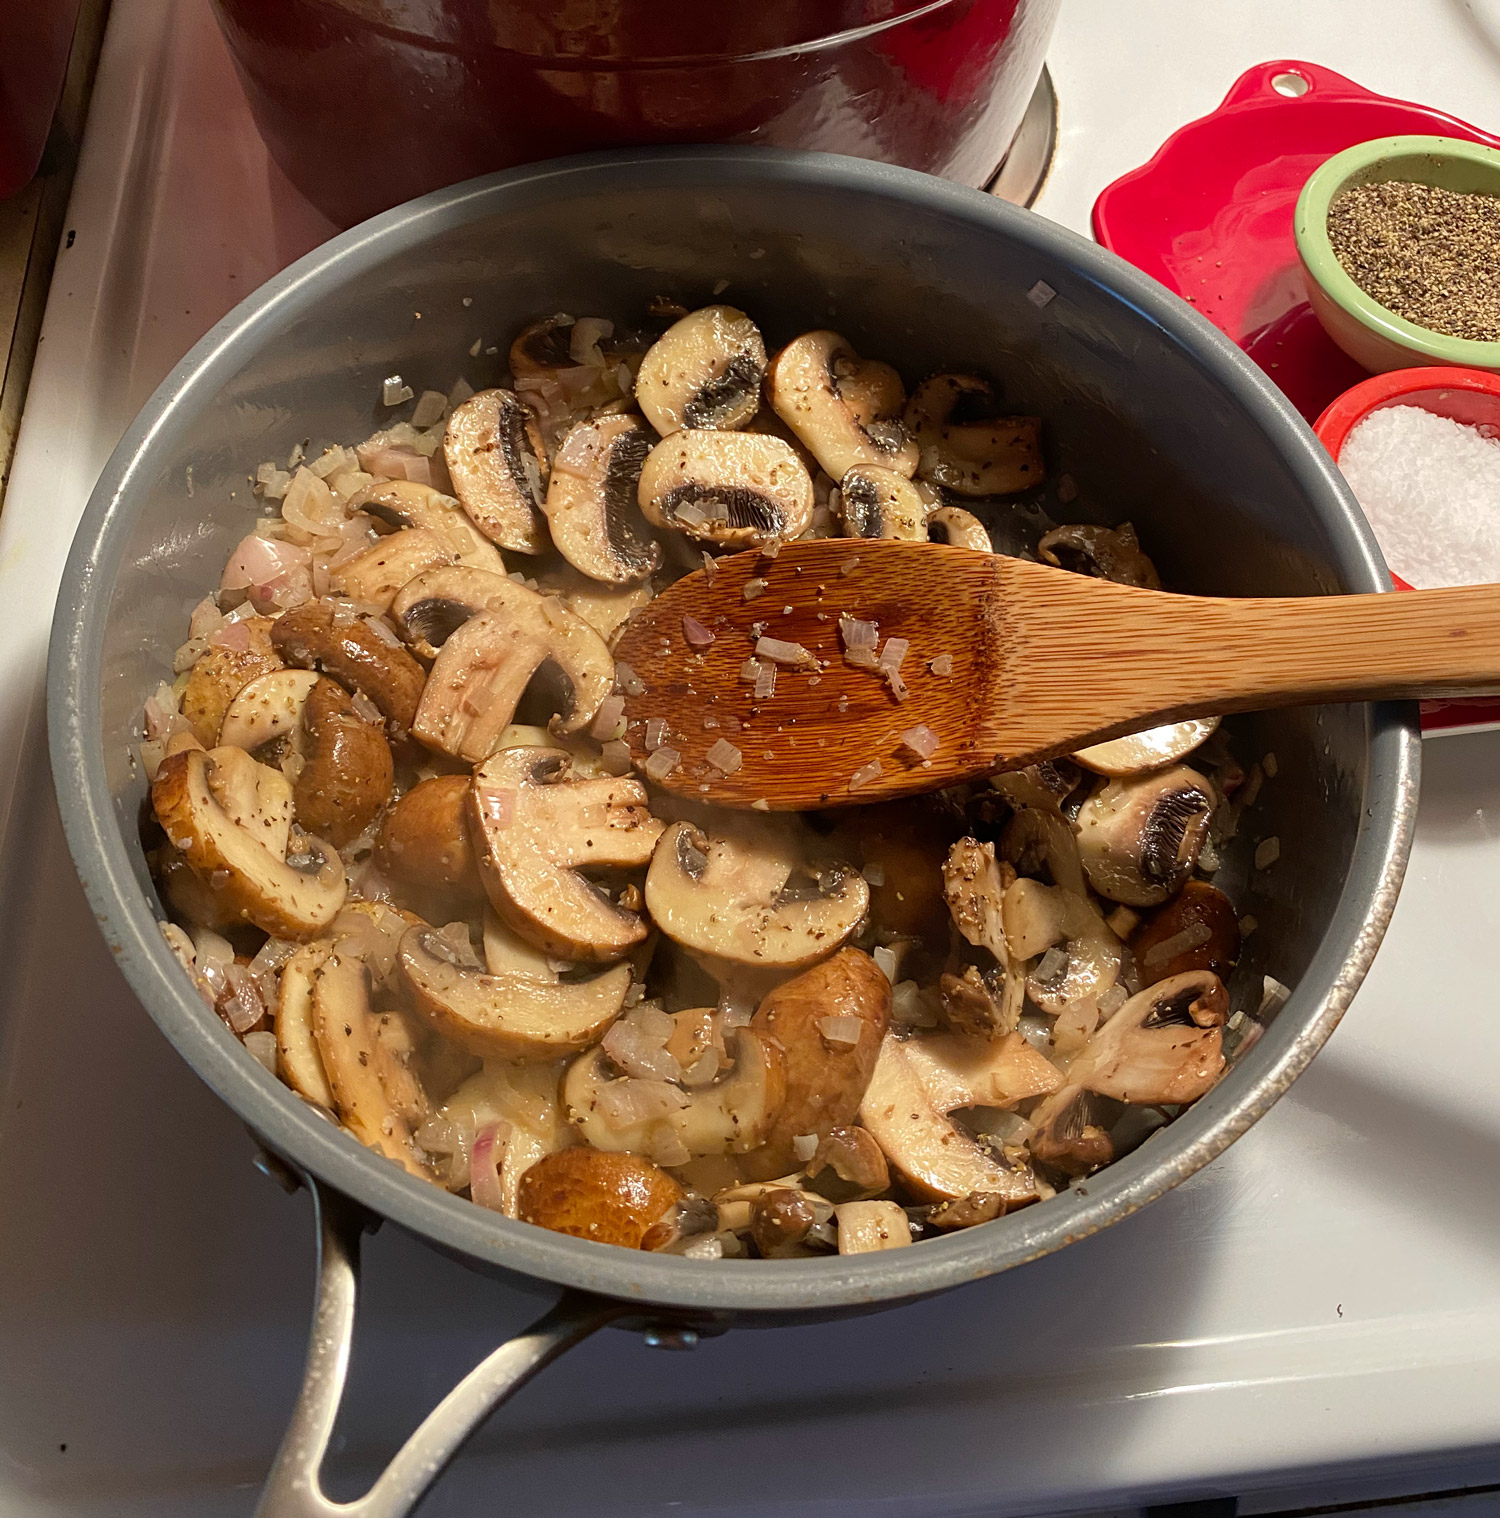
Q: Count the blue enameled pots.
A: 0